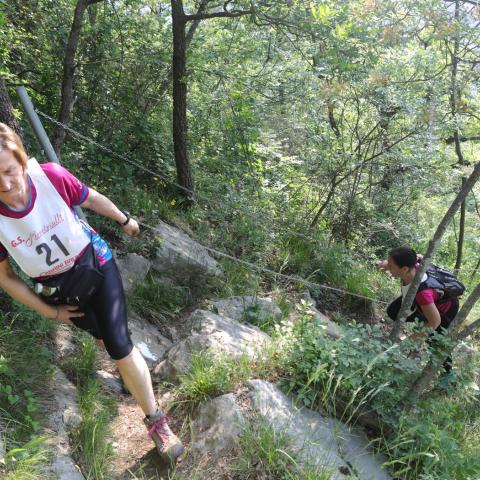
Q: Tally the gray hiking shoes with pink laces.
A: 1